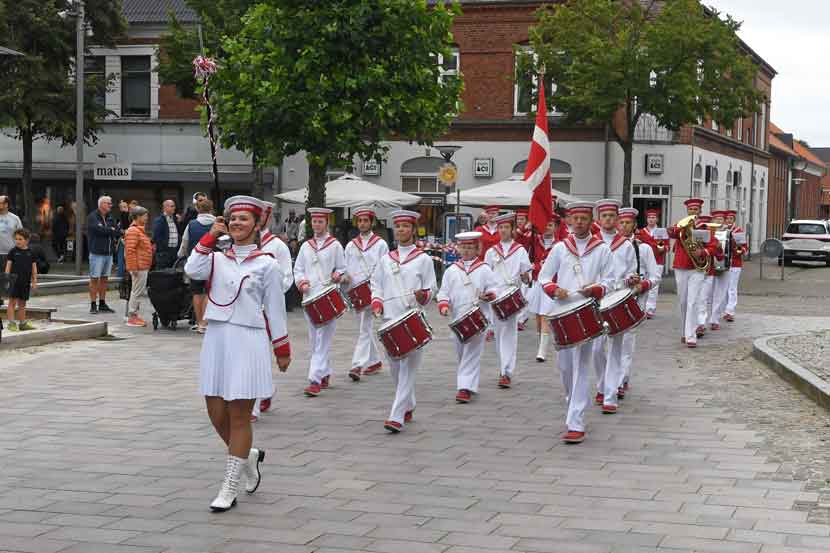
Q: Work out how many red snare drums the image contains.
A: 7